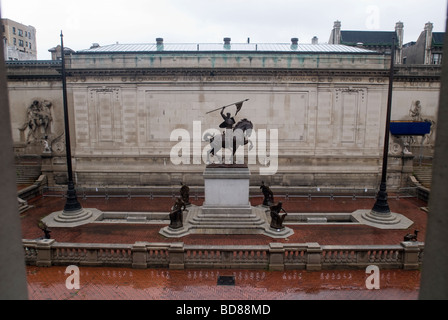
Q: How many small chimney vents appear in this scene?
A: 3